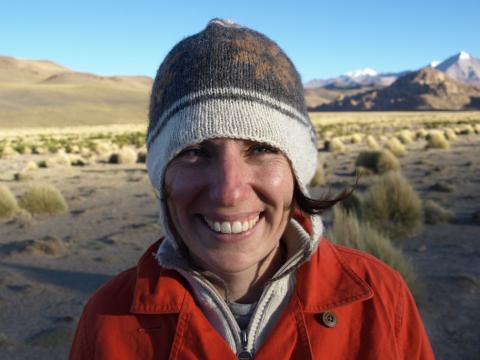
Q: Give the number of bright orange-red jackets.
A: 1